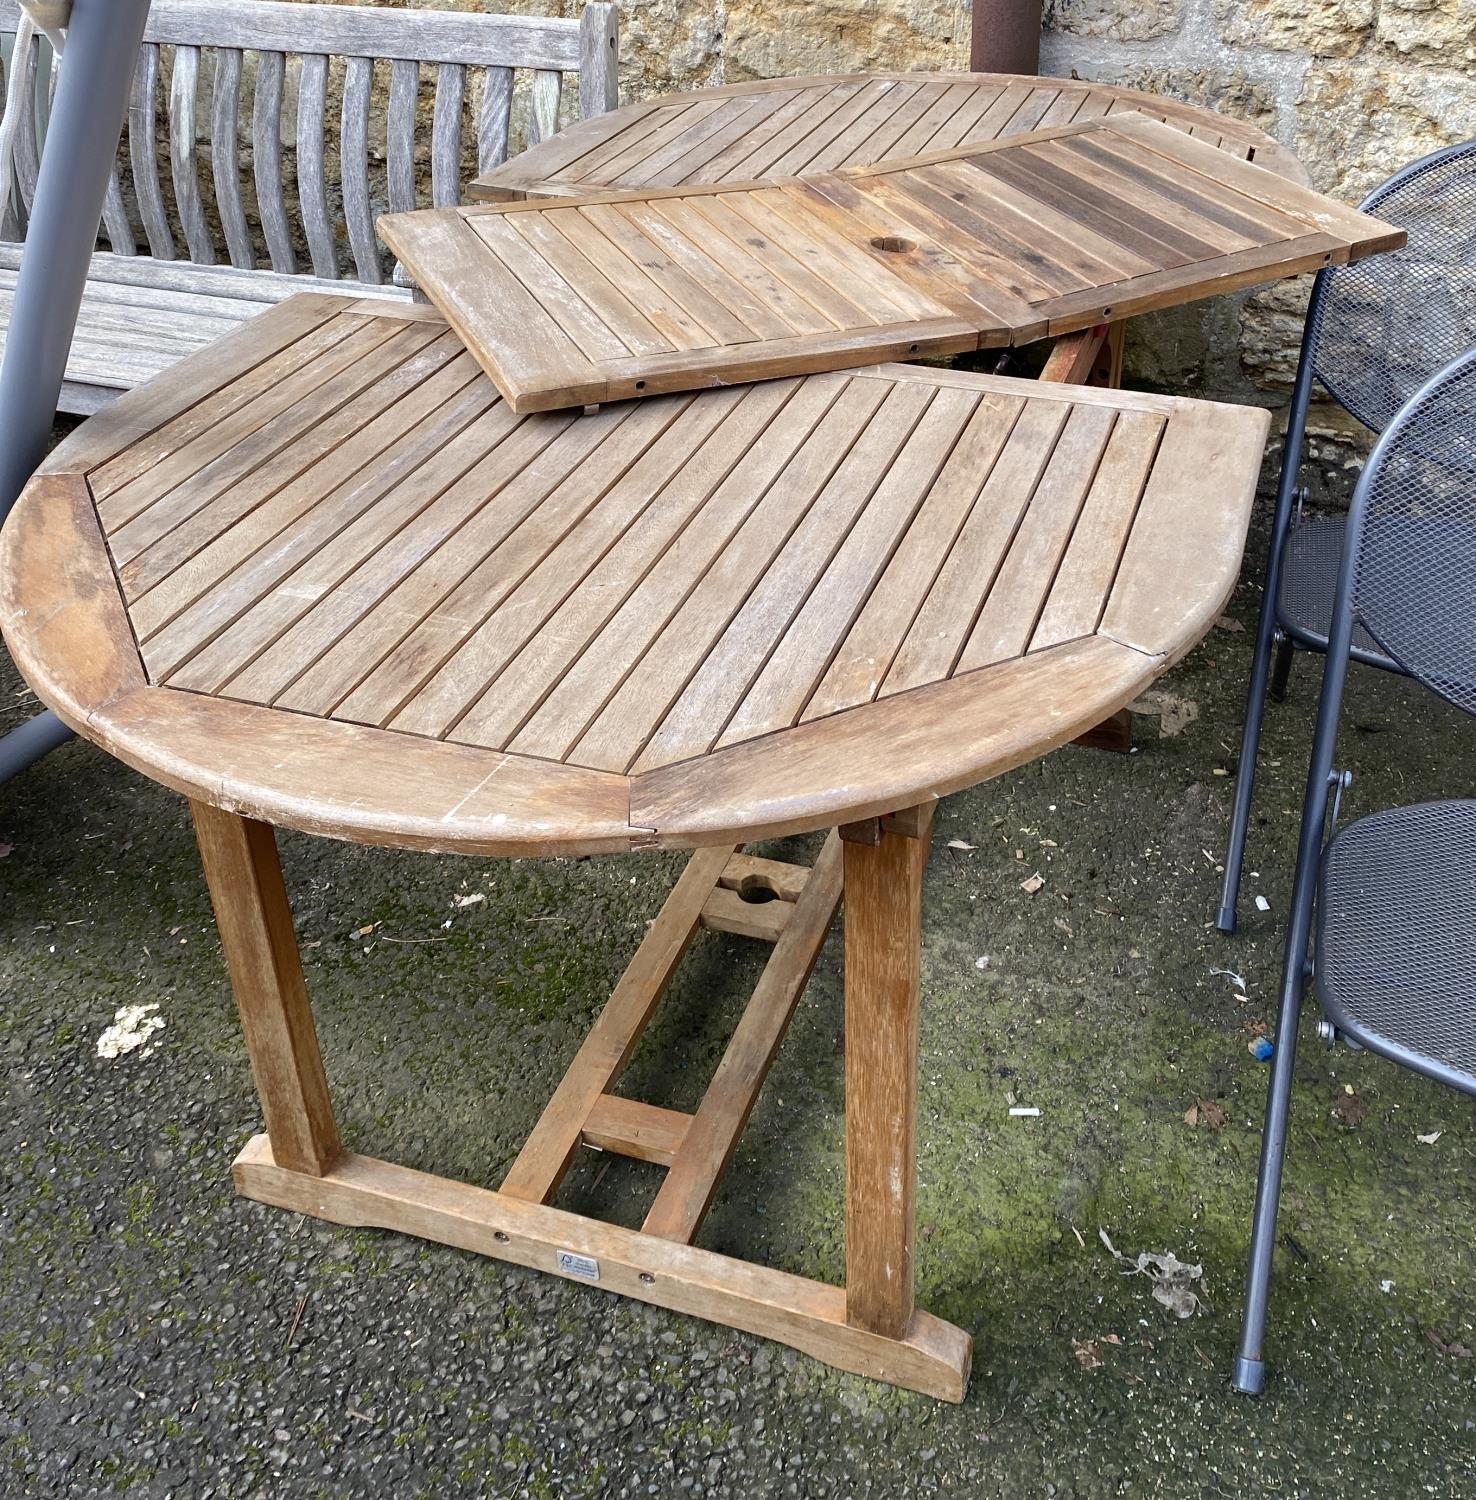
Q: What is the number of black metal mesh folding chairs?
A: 2